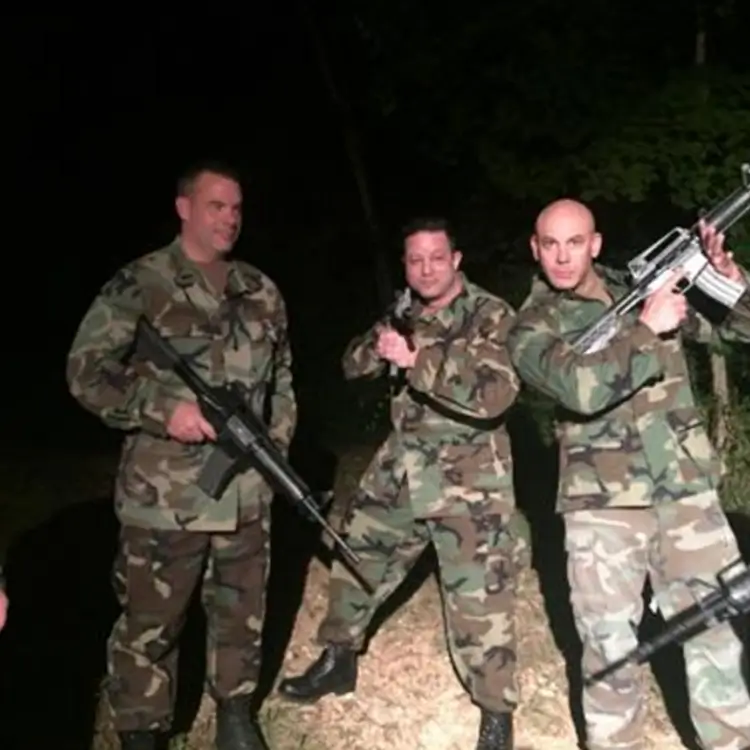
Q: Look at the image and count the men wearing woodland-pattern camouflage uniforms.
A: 3